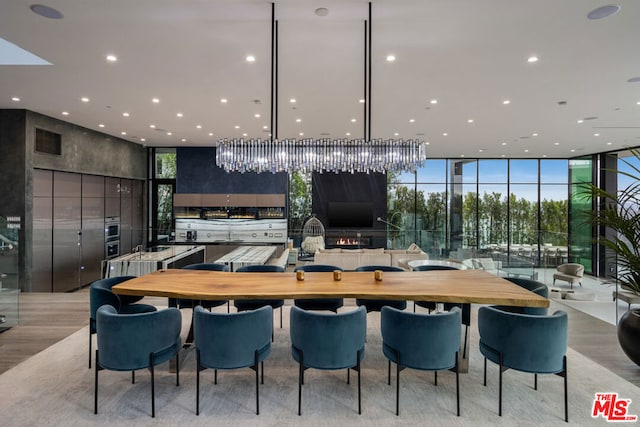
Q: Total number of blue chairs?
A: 12